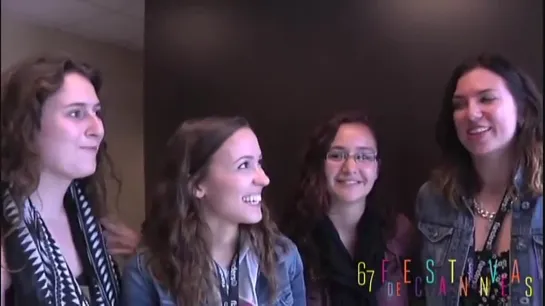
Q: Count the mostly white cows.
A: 0